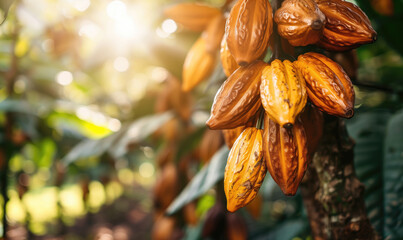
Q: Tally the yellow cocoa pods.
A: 2